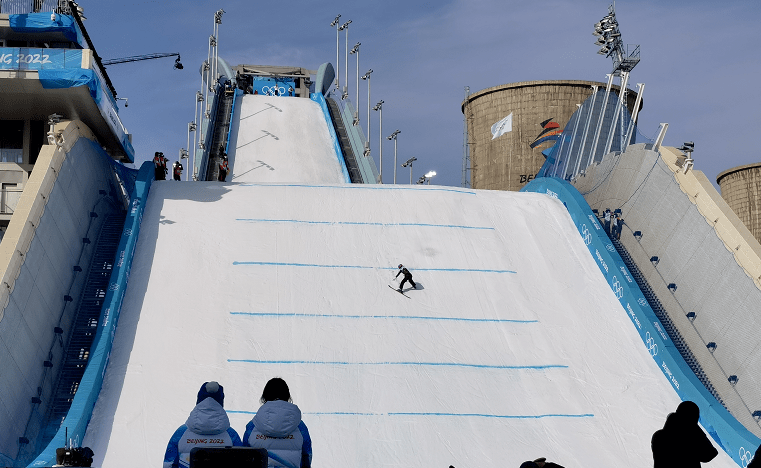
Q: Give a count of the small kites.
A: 0